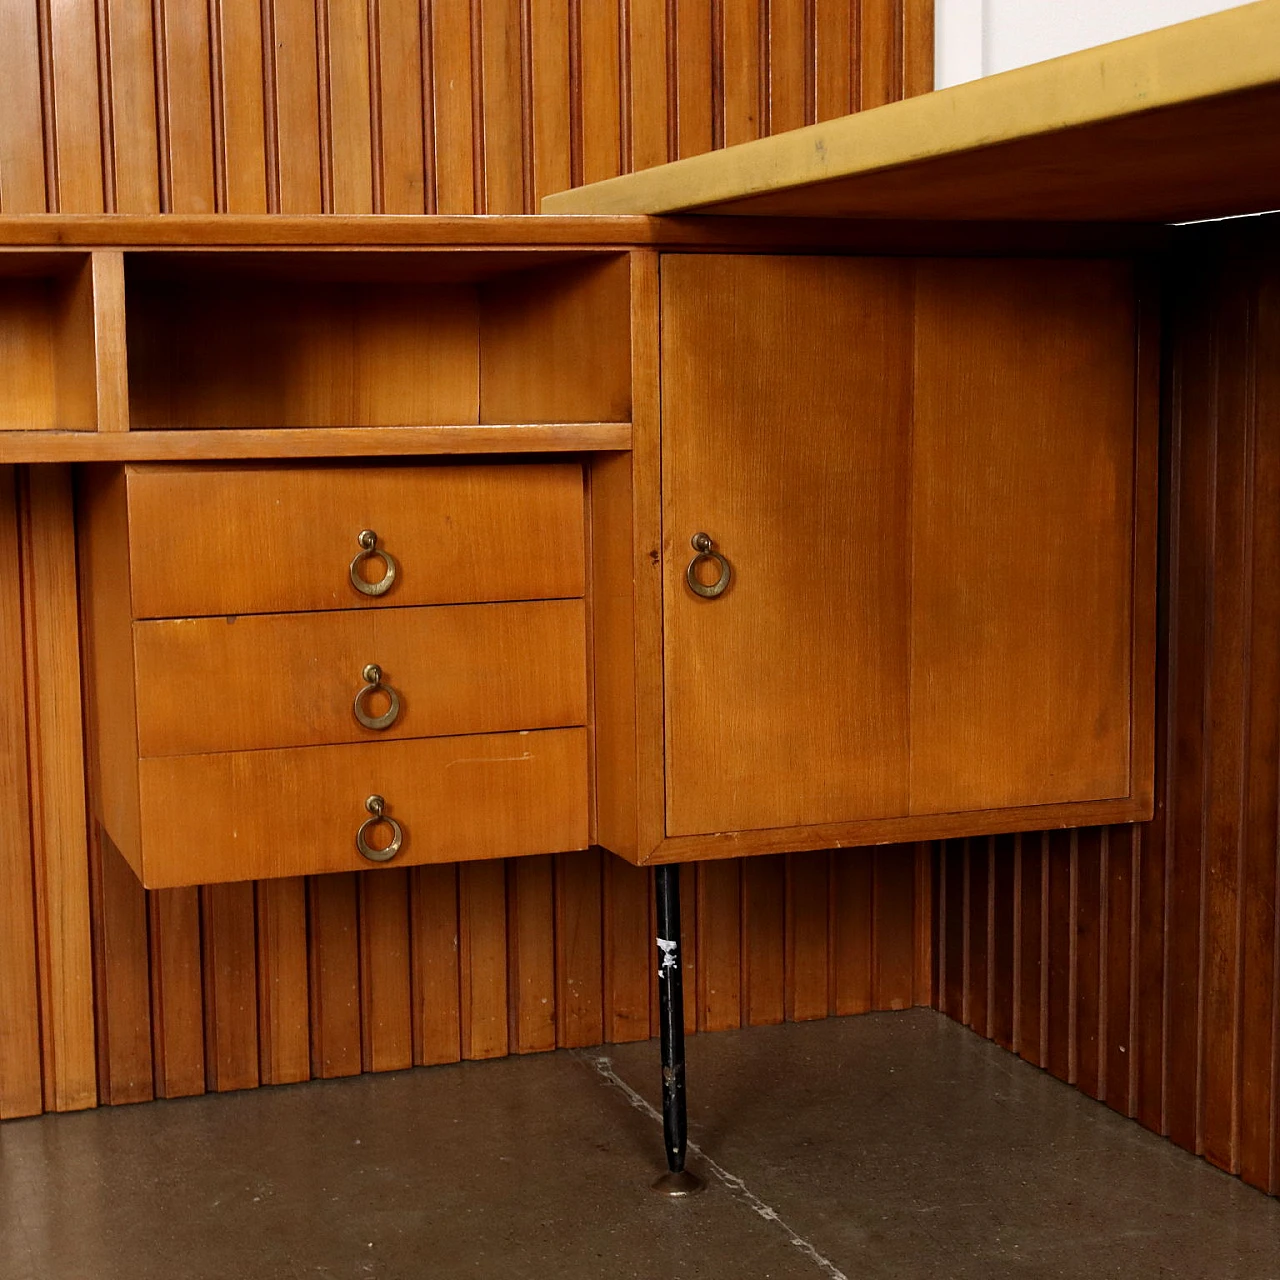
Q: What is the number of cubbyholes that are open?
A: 2